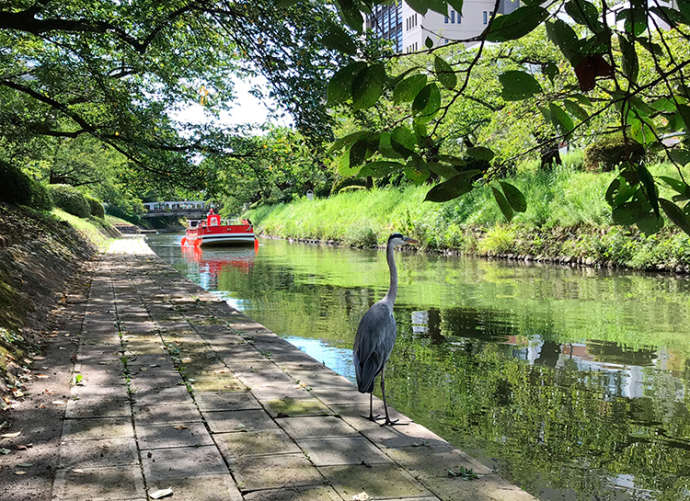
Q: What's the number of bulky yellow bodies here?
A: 0